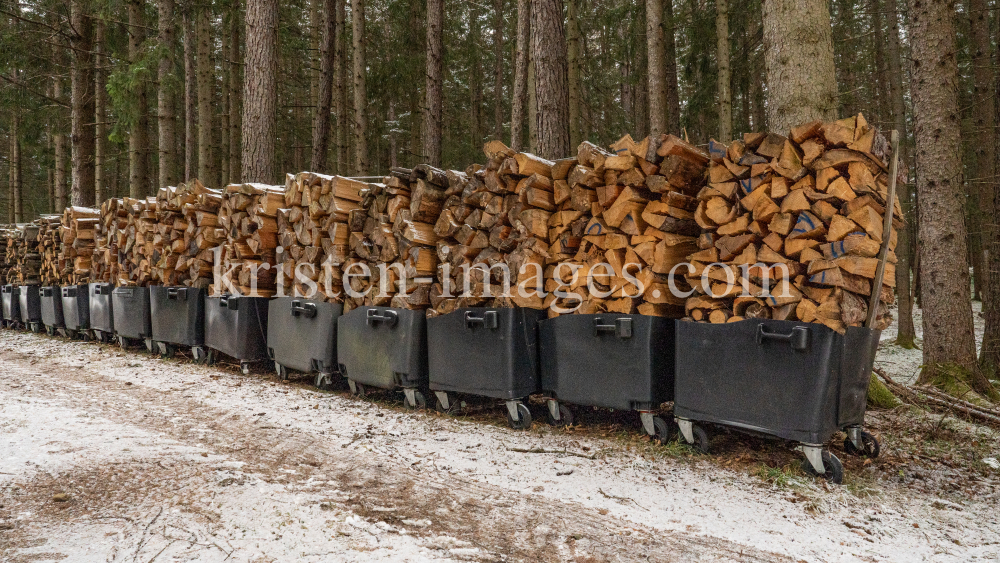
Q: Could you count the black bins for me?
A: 13